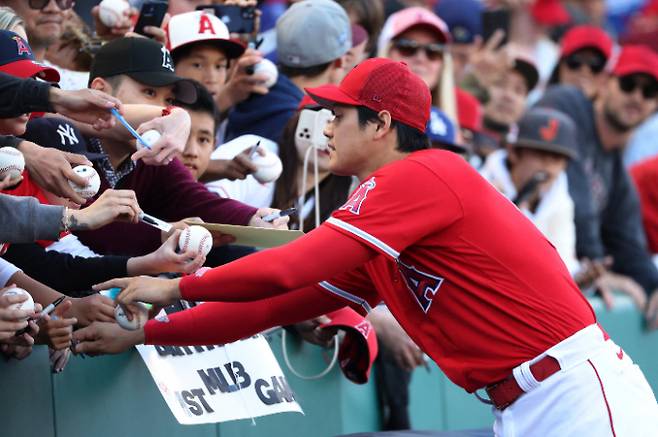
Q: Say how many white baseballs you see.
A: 9